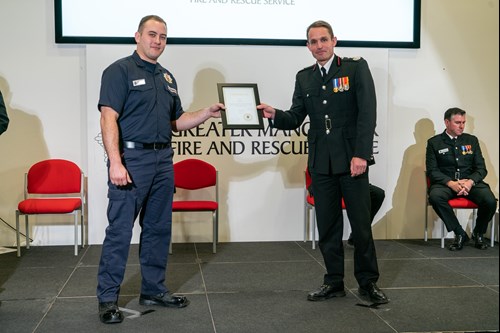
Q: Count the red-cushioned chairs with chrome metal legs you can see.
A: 4